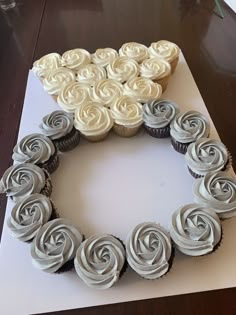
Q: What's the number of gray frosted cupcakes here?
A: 12